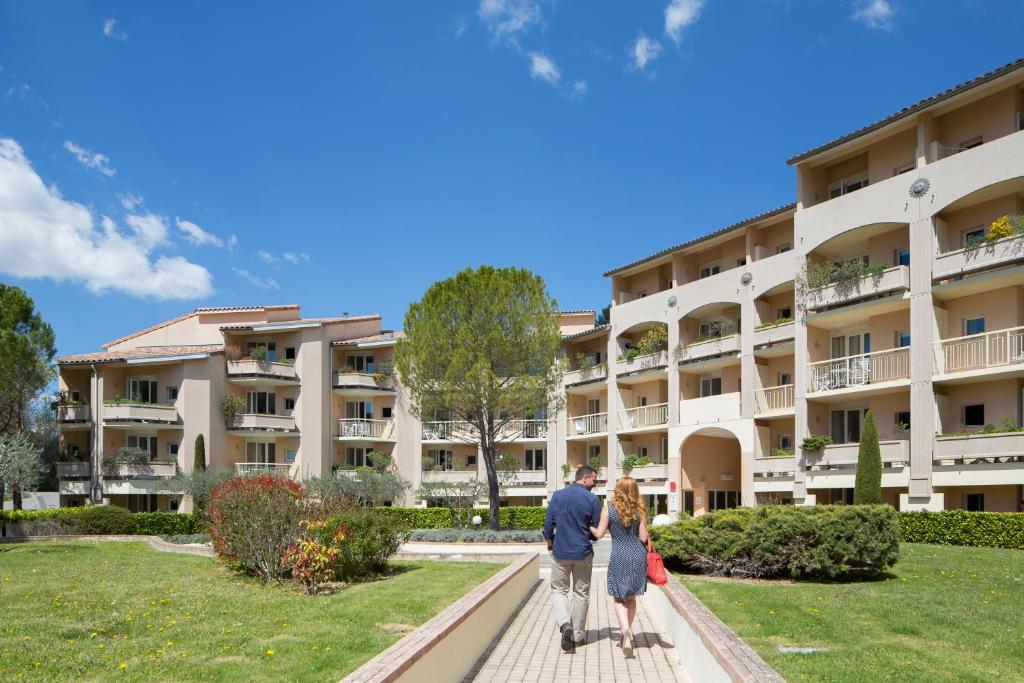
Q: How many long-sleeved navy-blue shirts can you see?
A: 1